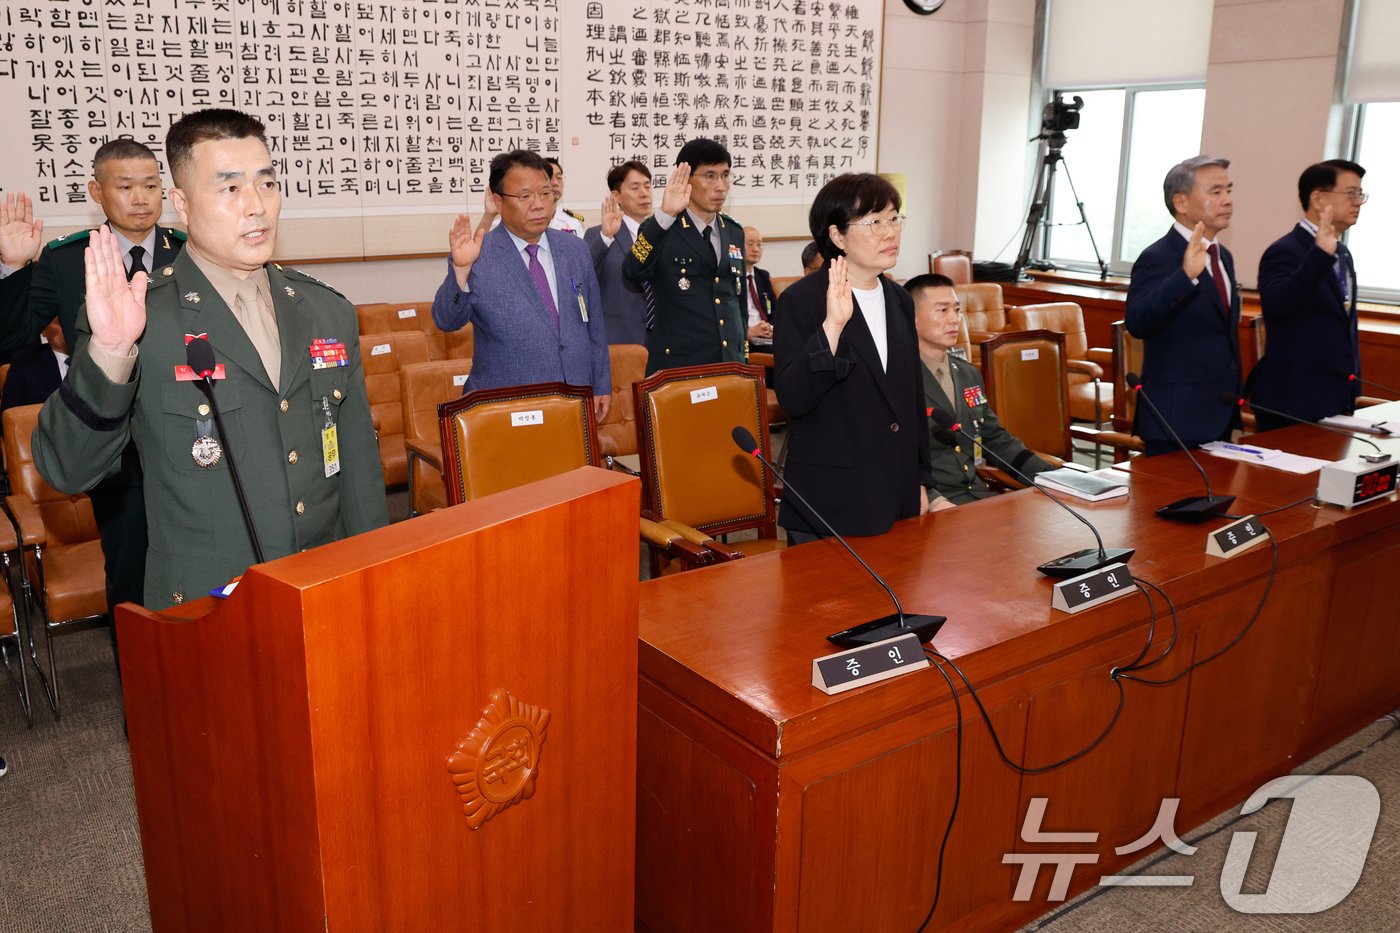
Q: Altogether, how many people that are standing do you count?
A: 9